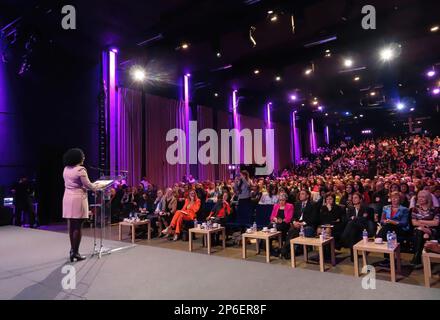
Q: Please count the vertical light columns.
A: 7